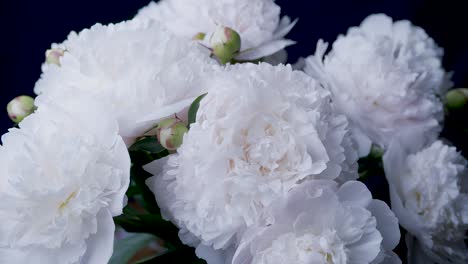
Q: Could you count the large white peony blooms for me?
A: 7